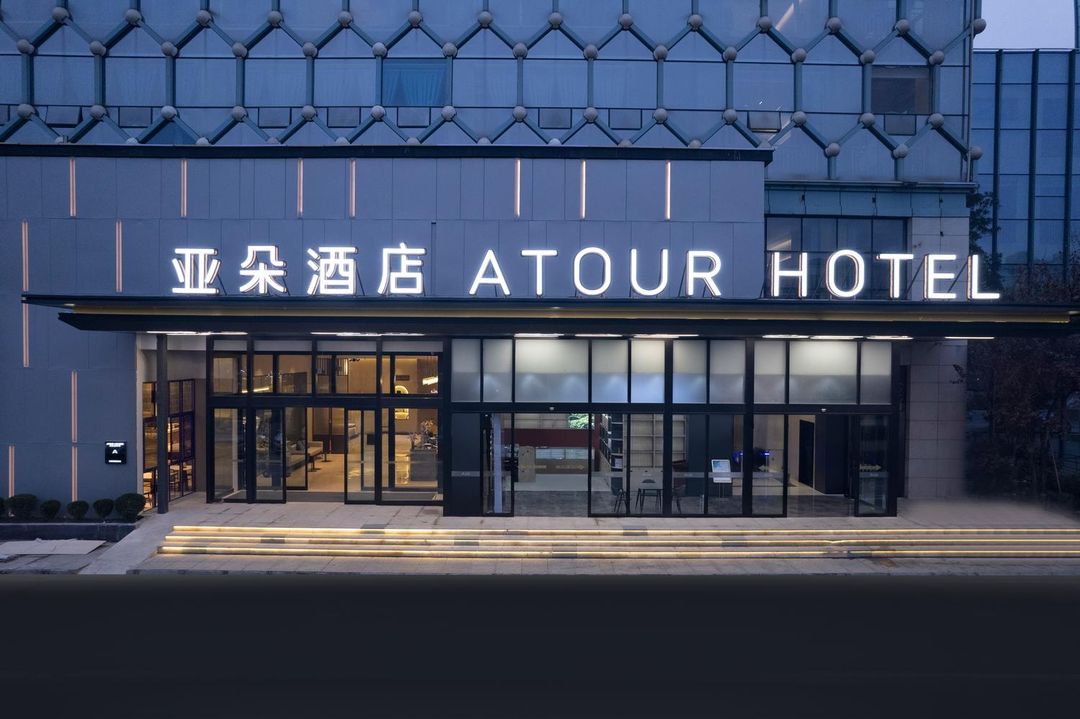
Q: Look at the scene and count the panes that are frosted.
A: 10